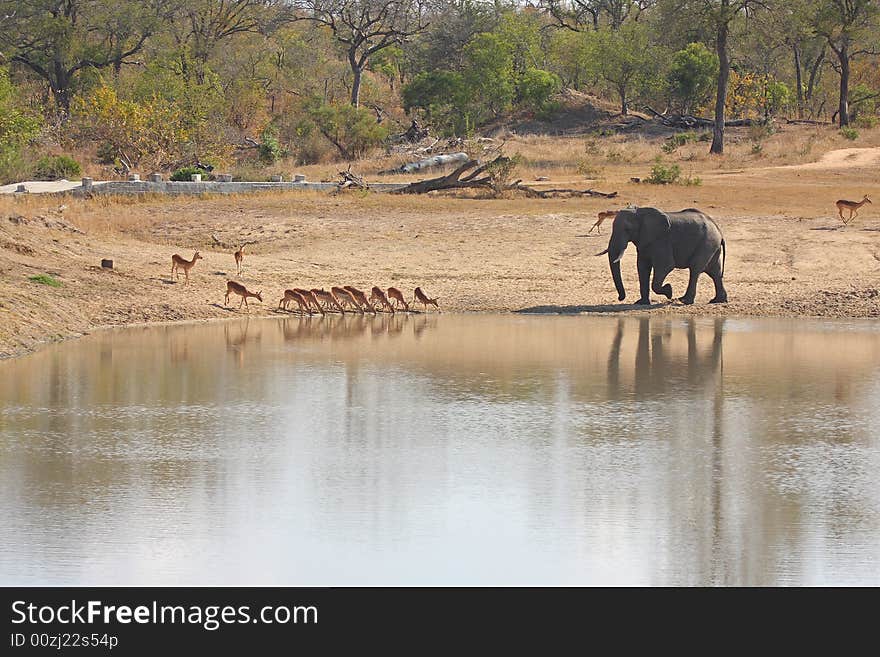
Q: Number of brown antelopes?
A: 13